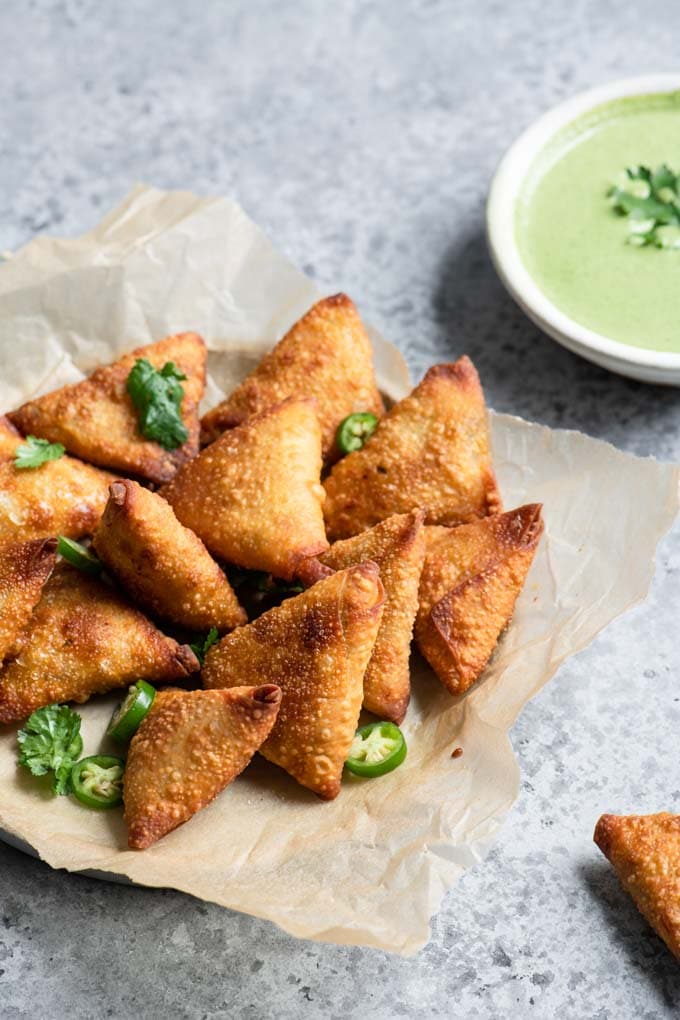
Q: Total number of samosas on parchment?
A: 12